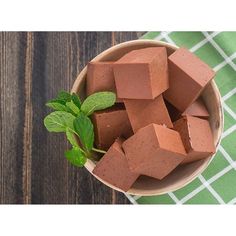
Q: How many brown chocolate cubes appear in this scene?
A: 9